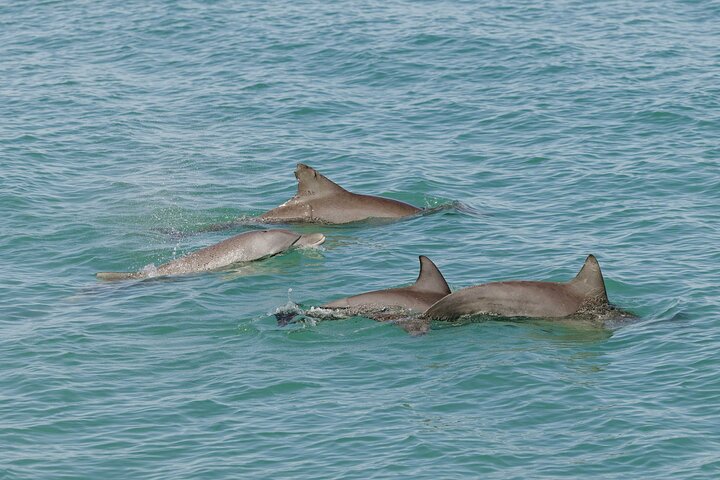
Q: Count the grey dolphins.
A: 4